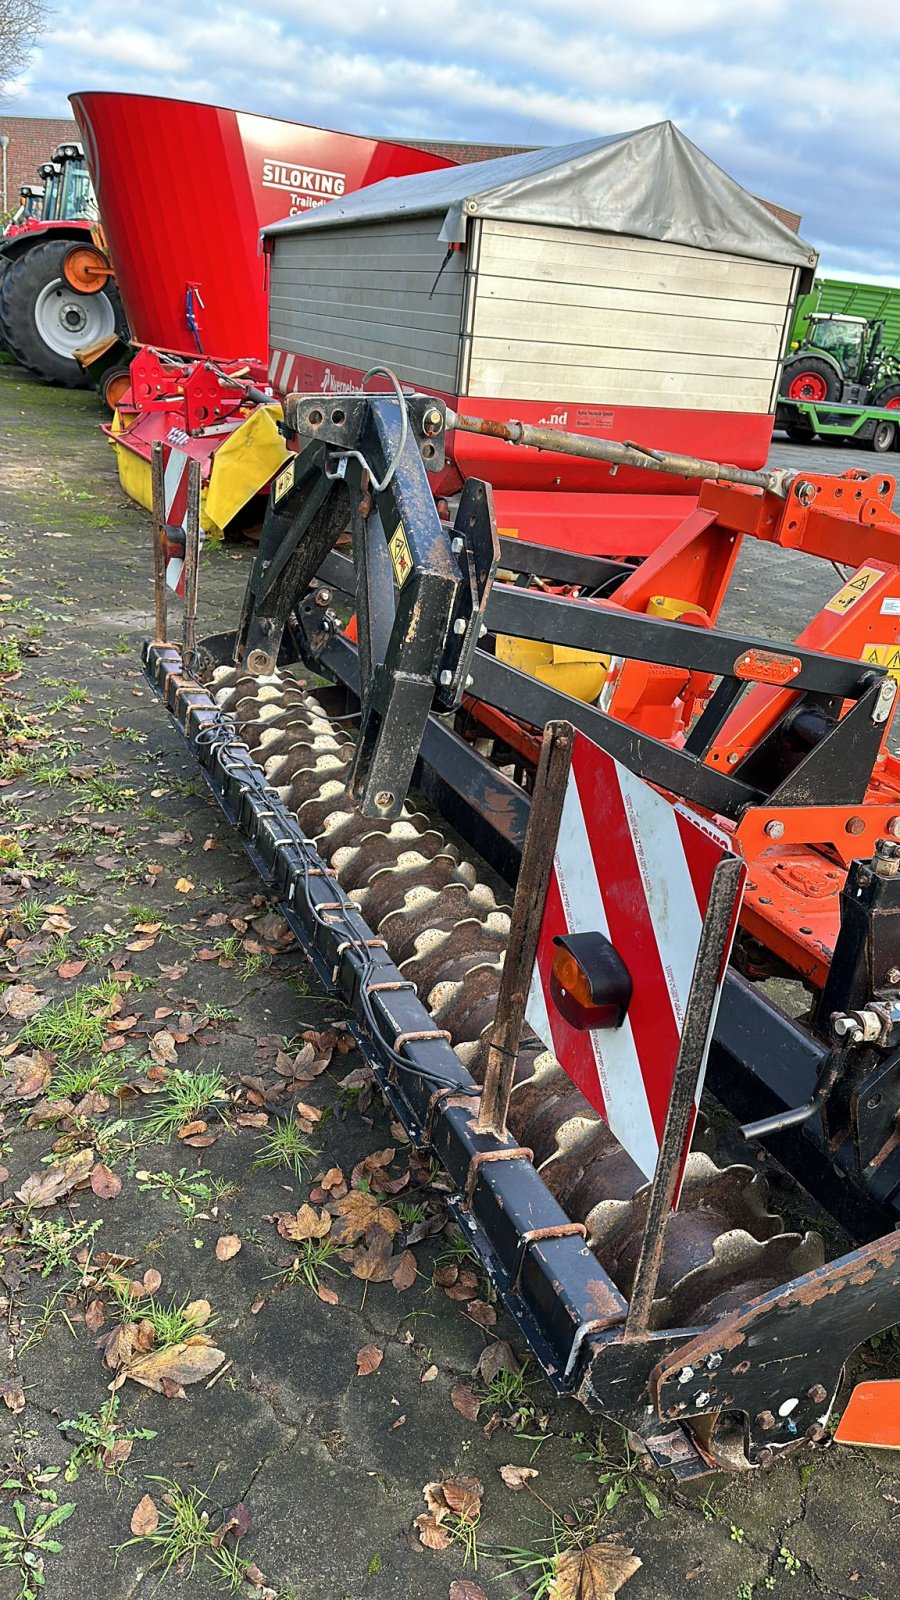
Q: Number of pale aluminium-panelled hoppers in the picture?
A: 1